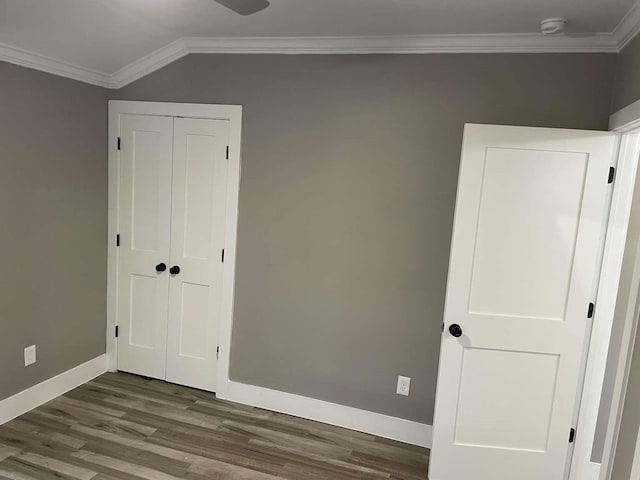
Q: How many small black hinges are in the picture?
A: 9